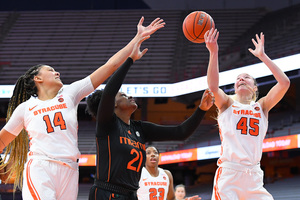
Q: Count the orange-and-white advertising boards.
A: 3